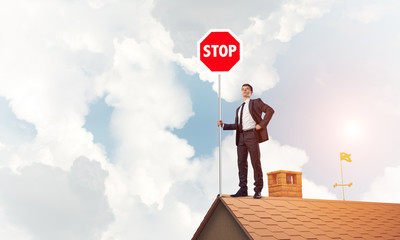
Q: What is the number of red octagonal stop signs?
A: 1